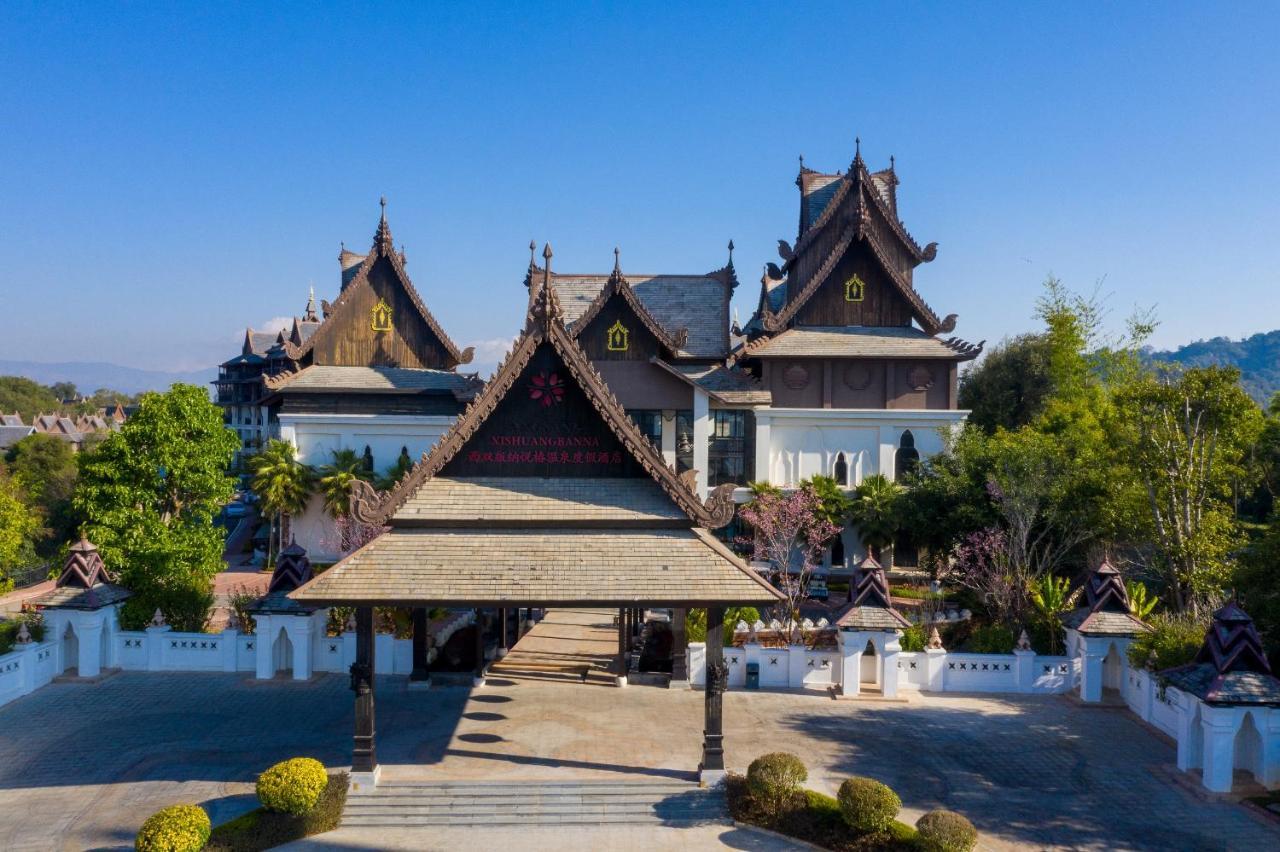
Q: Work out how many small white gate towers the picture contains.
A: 5